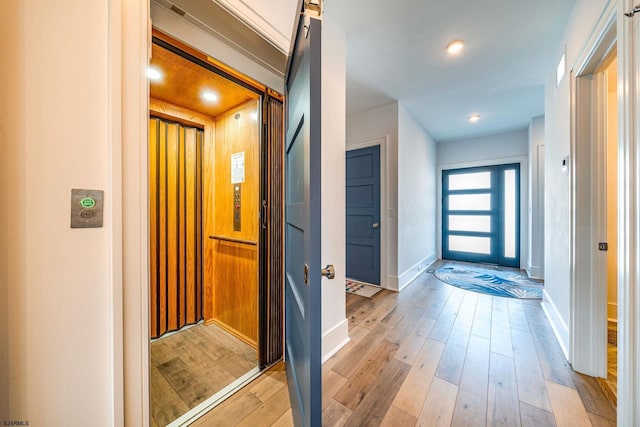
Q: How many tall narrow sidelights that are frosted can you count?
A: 1